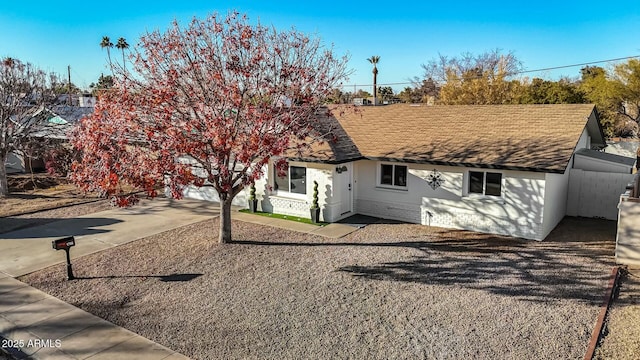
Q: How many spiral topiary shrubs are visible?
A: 2